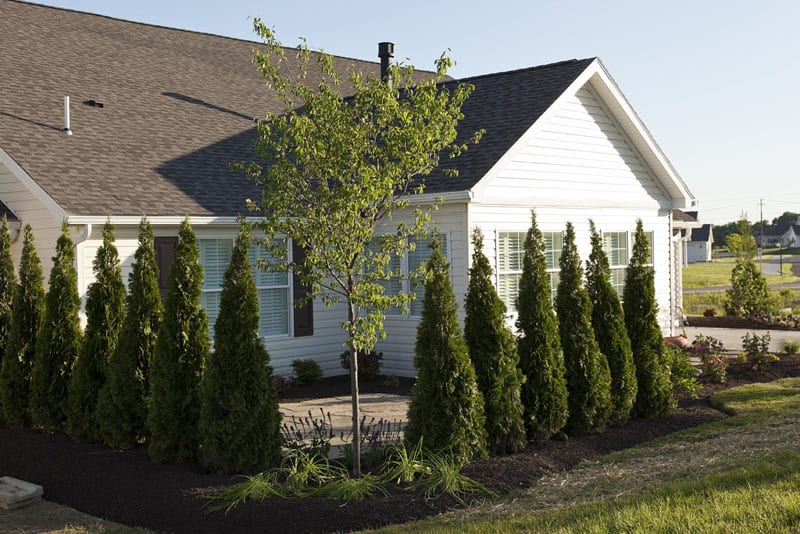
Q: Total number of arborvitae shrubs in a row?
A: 13